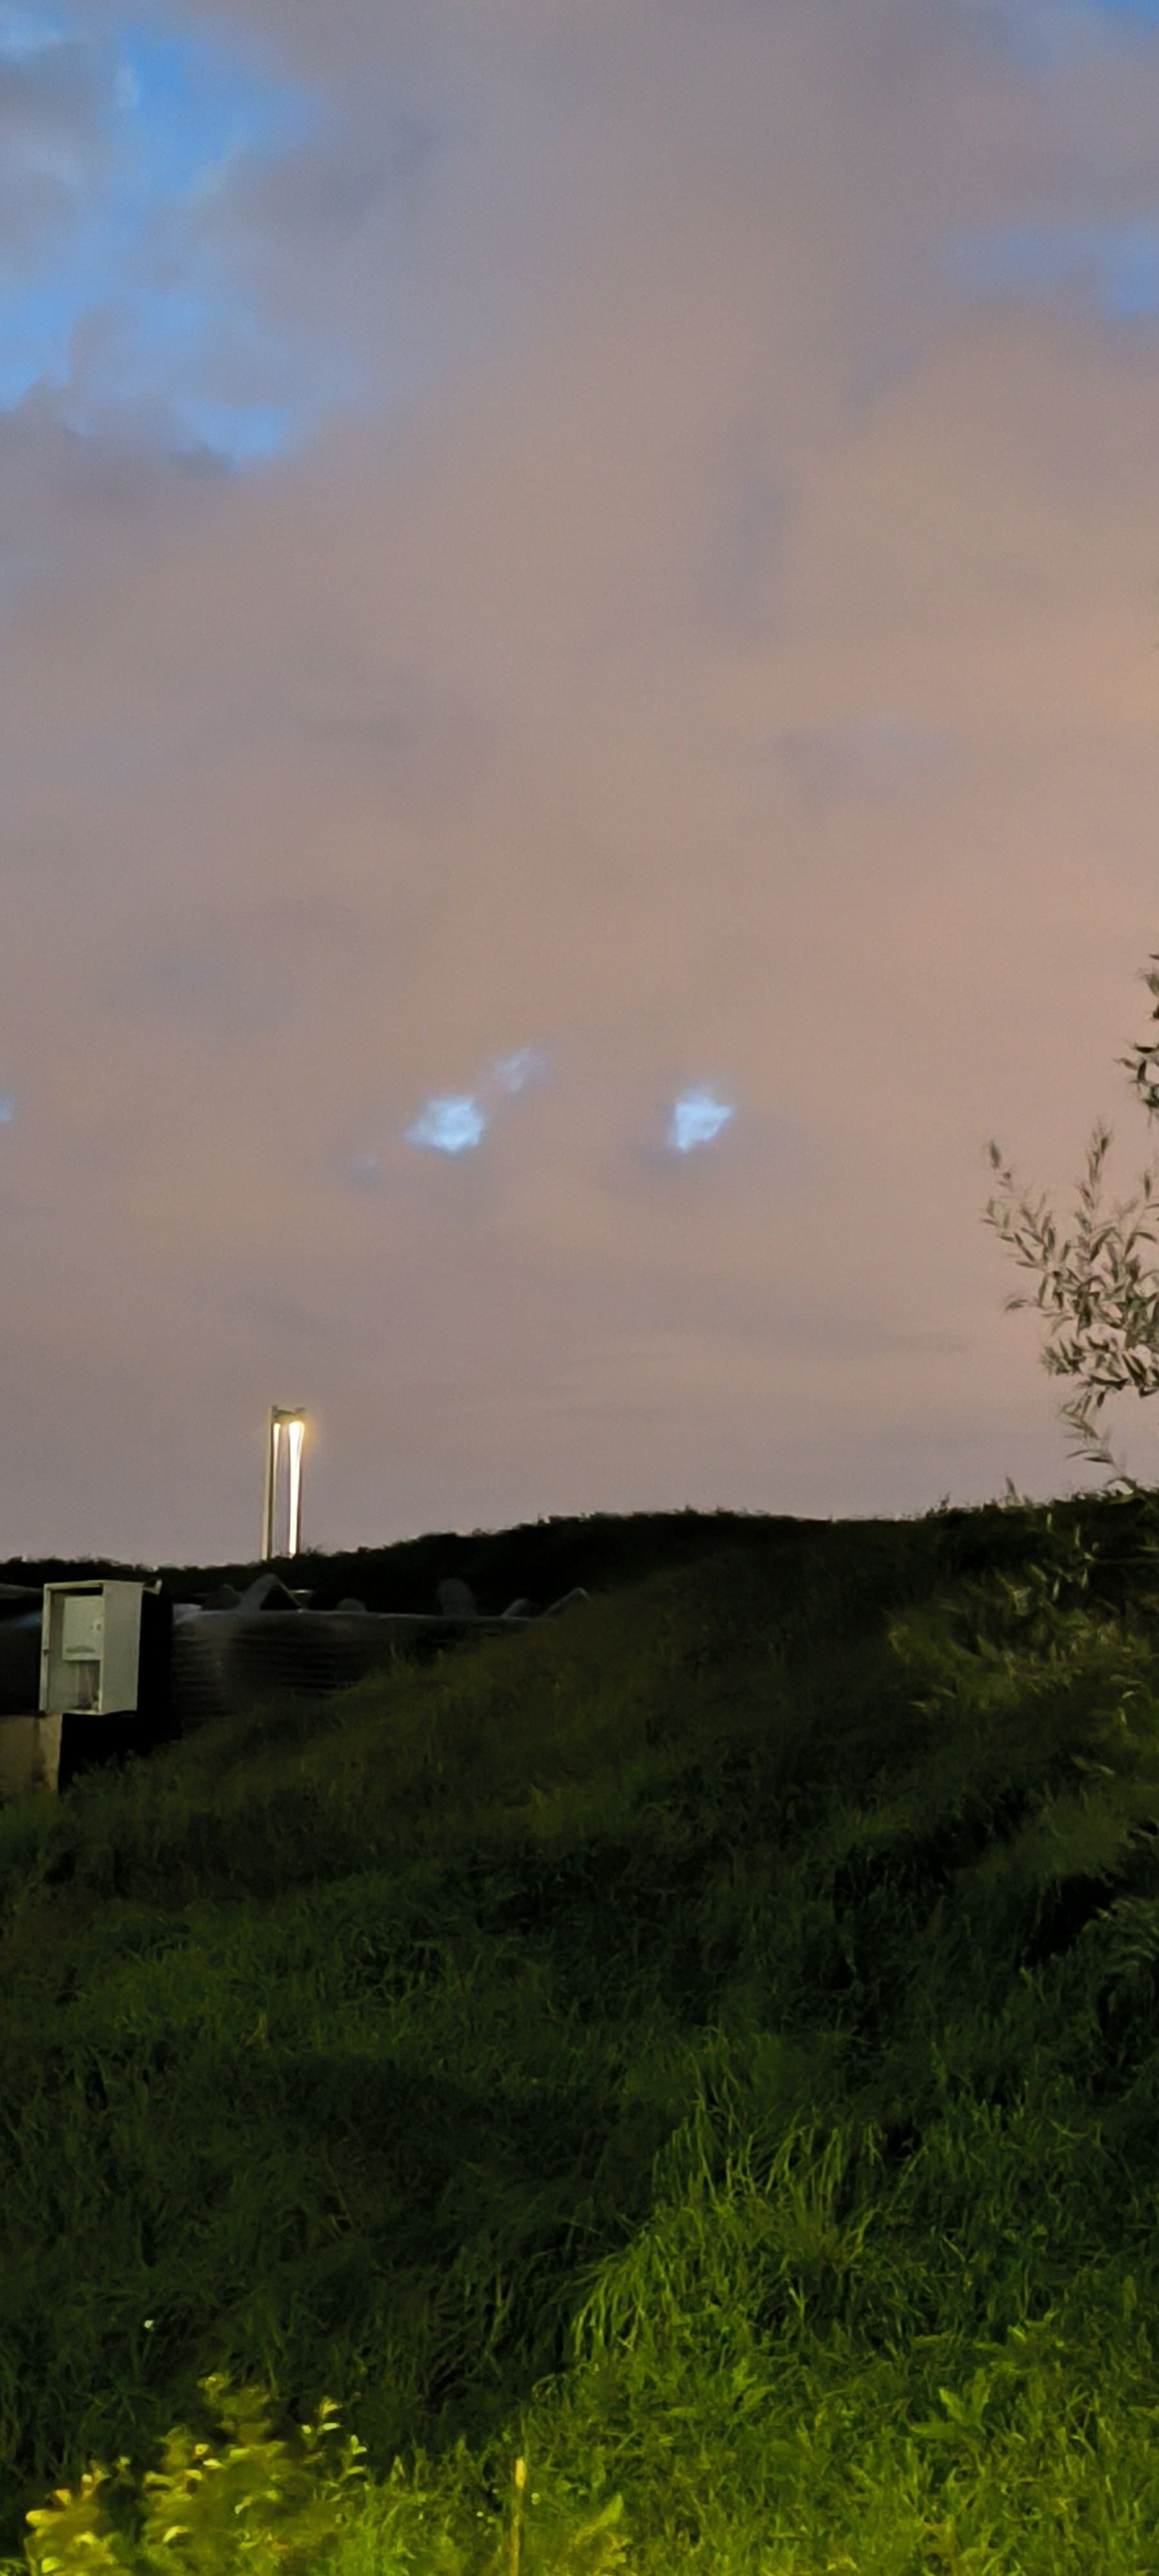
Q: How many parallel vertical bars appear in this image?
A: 2